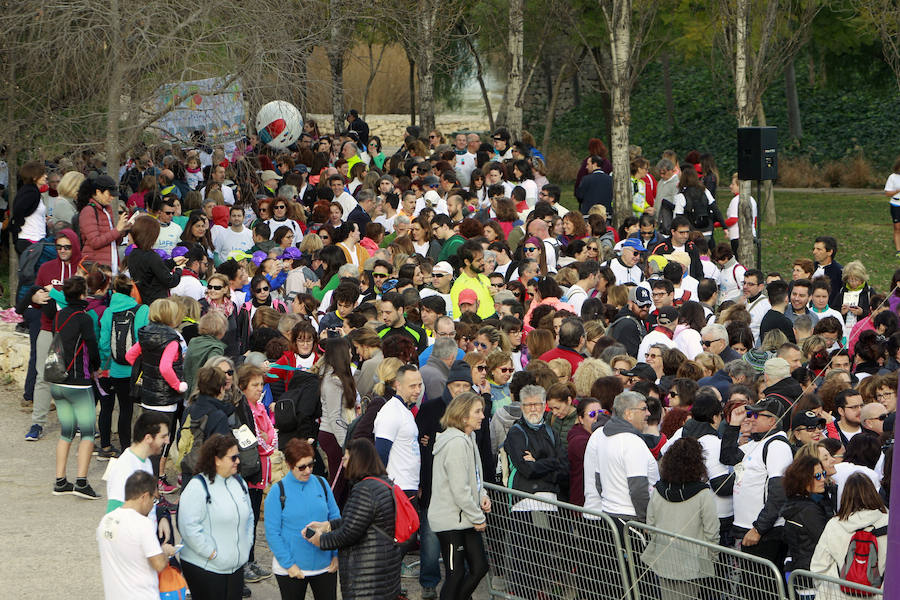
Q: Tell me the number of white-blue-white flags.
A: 0